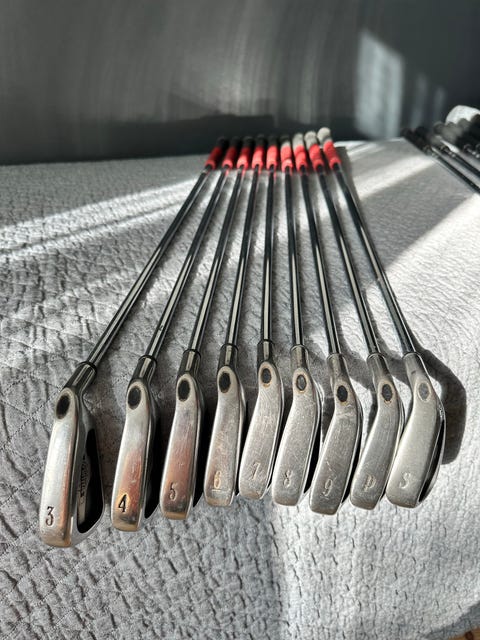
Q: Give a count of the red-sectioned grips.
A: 9